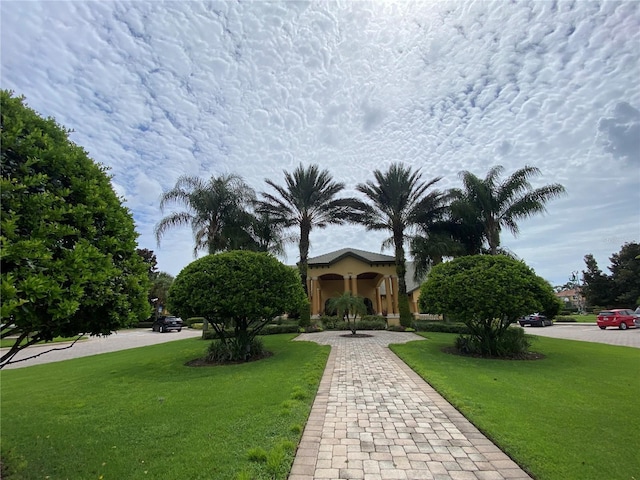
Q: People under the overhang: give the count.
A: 0